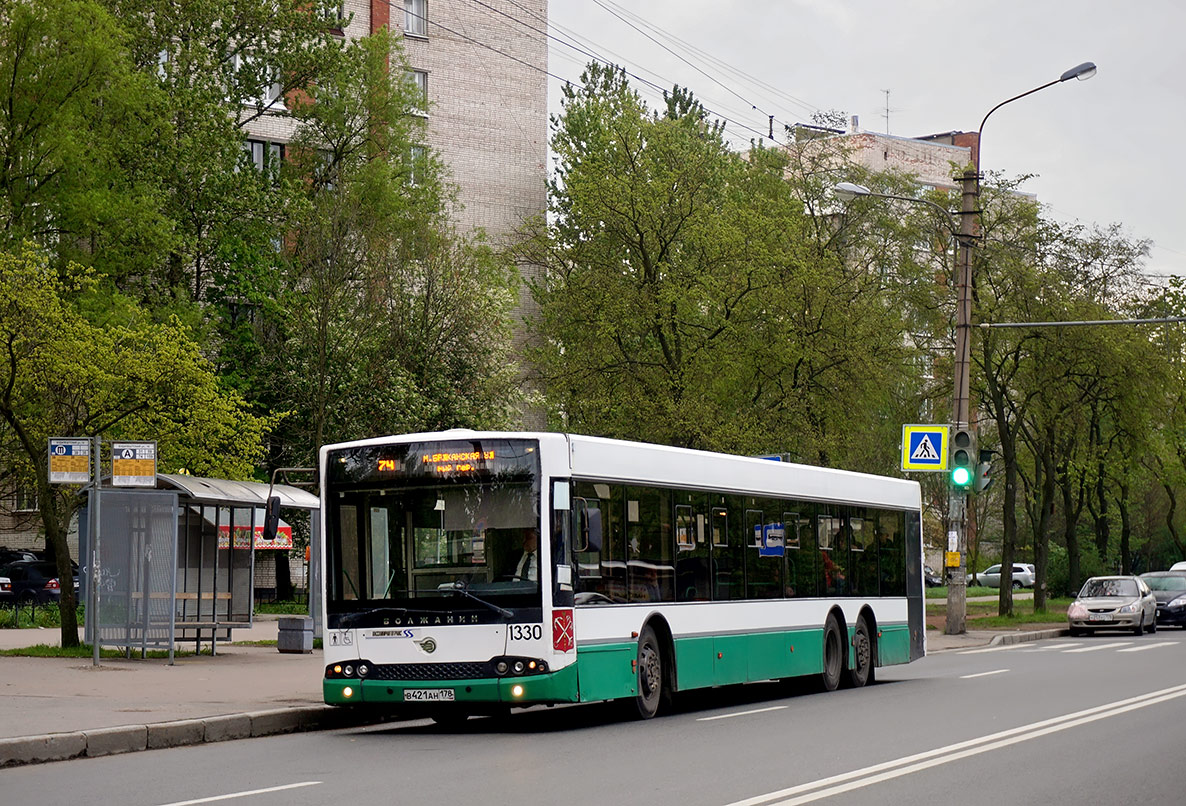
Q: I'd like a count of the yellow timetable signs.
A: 2